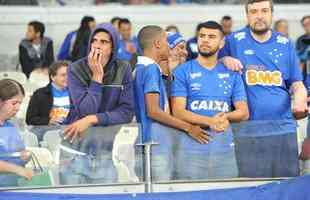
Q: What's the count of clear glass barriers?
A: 2